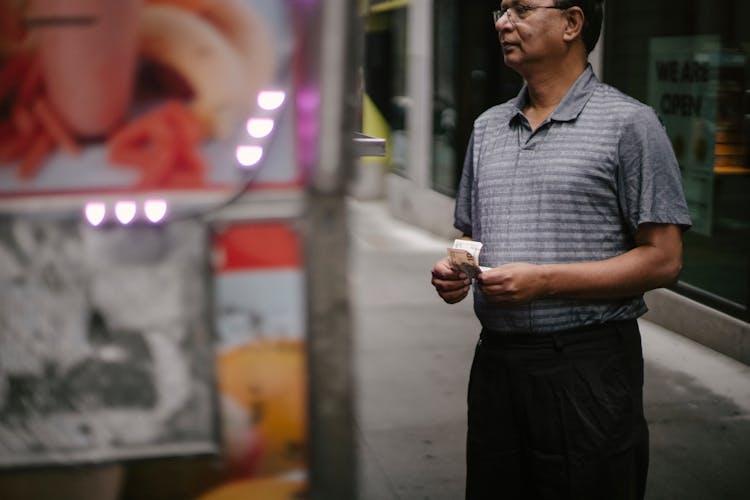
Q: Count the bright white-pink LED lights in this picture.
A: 6